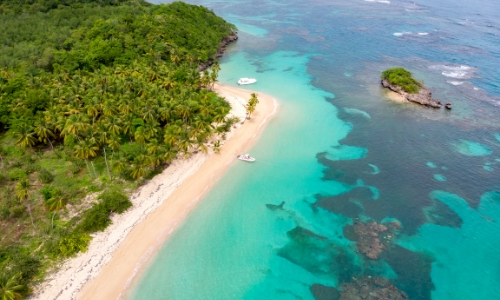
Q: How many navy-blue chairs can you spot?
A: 0